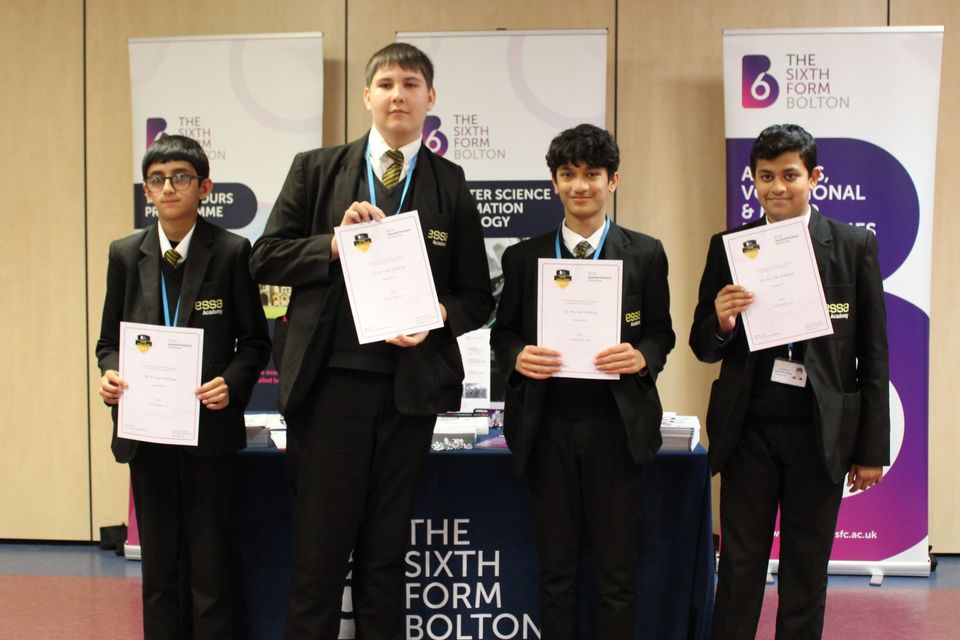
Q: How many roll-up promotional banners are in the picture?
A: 3